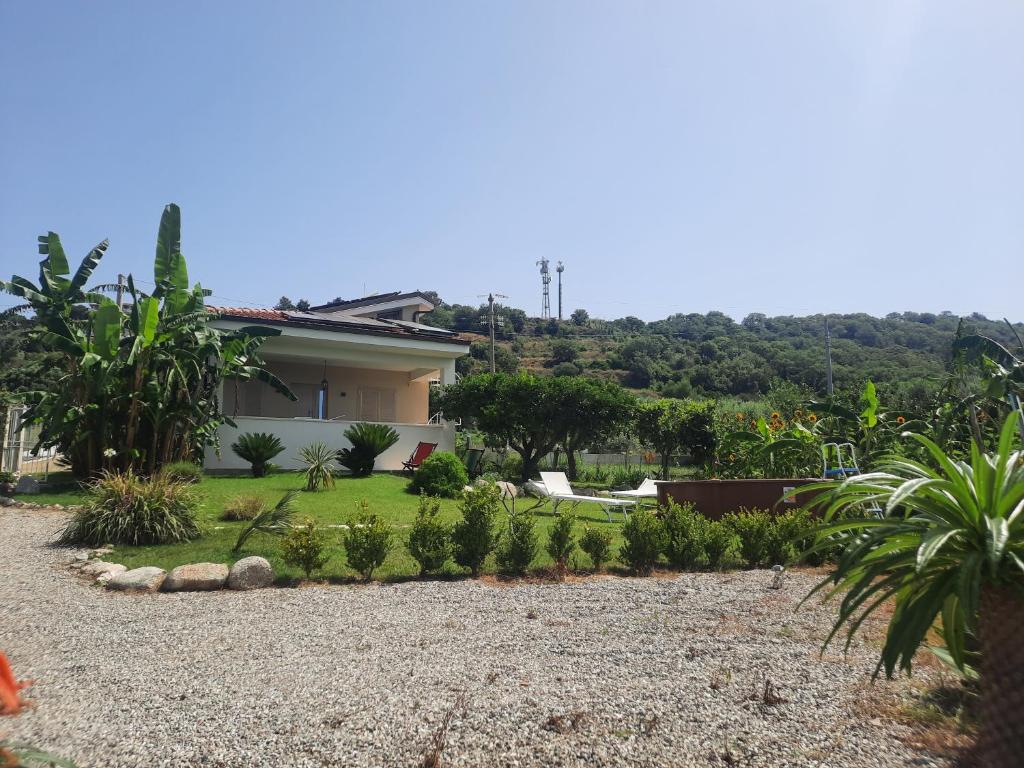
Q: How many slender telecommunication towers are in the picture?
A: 2